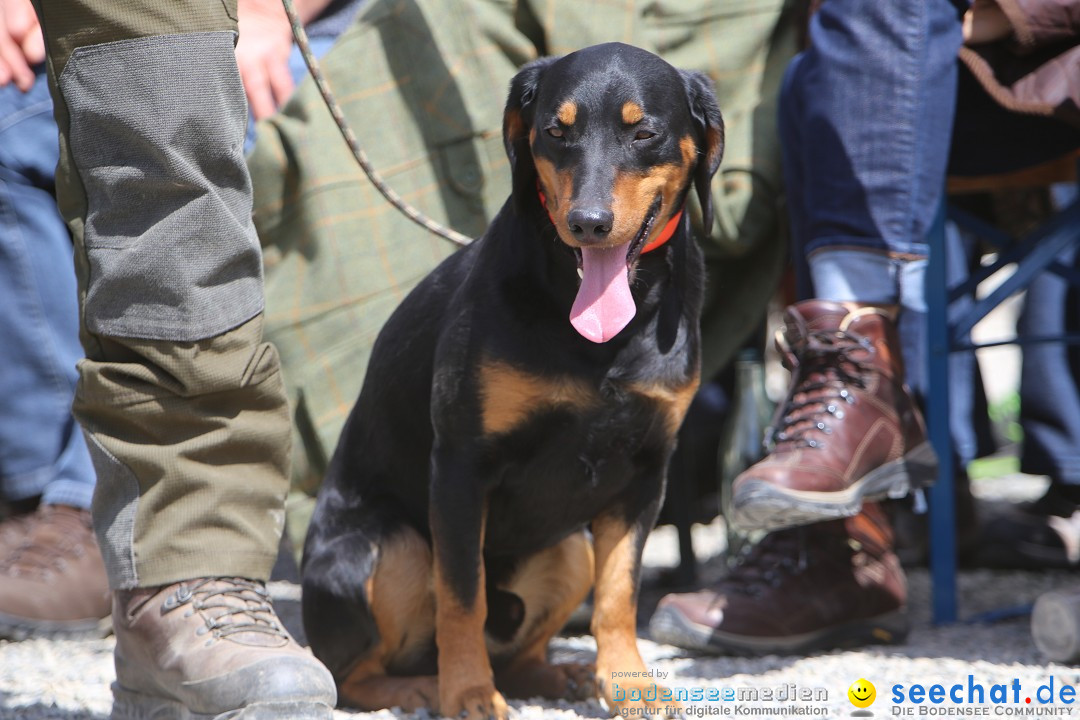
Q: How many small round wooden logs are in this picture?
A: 1